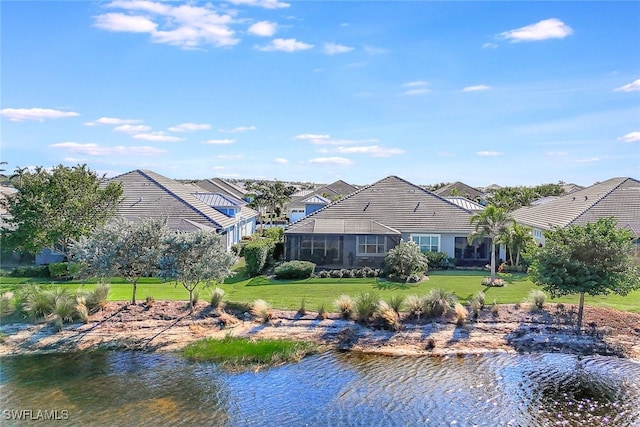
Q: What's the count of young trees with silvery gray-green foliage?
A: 2